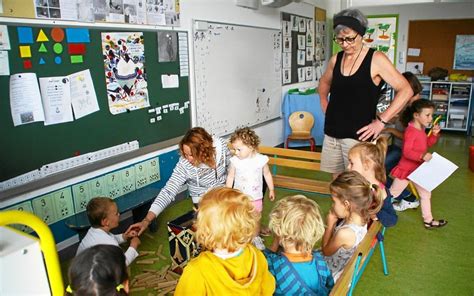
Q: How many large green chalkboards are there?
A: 1